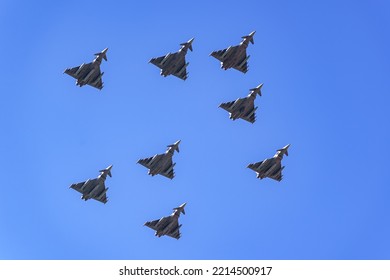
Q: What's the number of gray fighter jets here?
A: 8